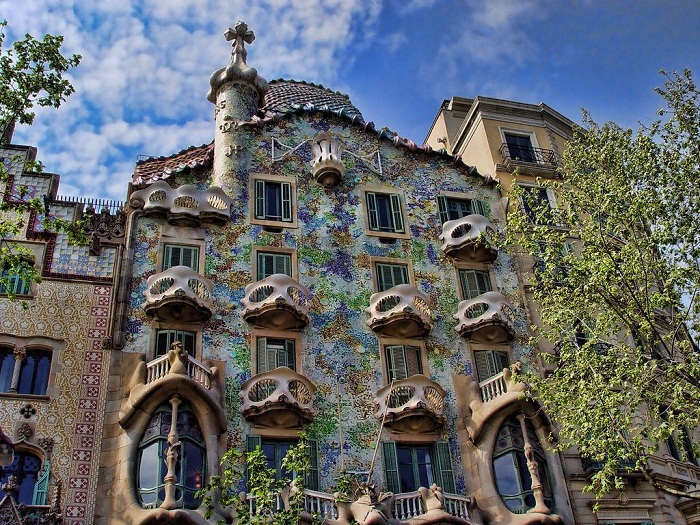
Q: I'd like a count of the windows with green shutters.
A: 13